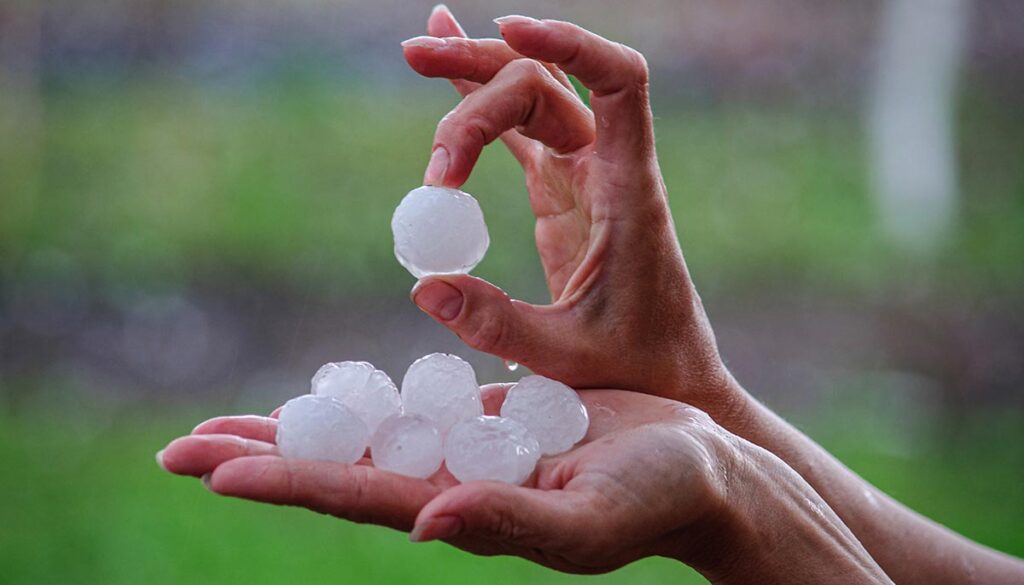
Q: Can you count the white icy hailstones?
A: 7